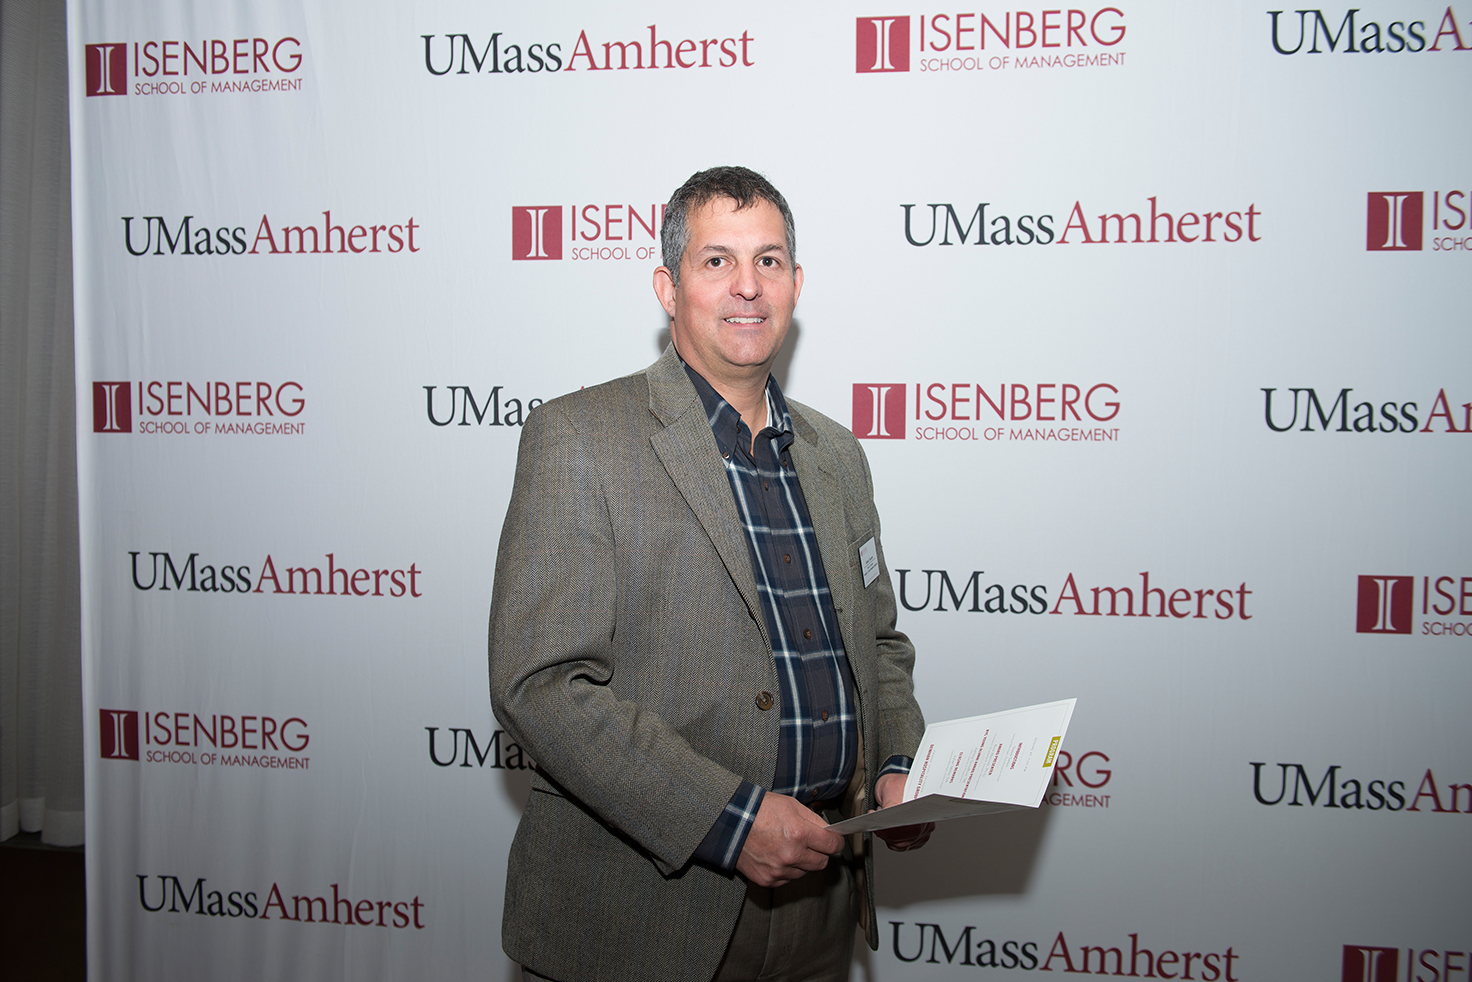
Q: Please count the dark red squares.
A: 9